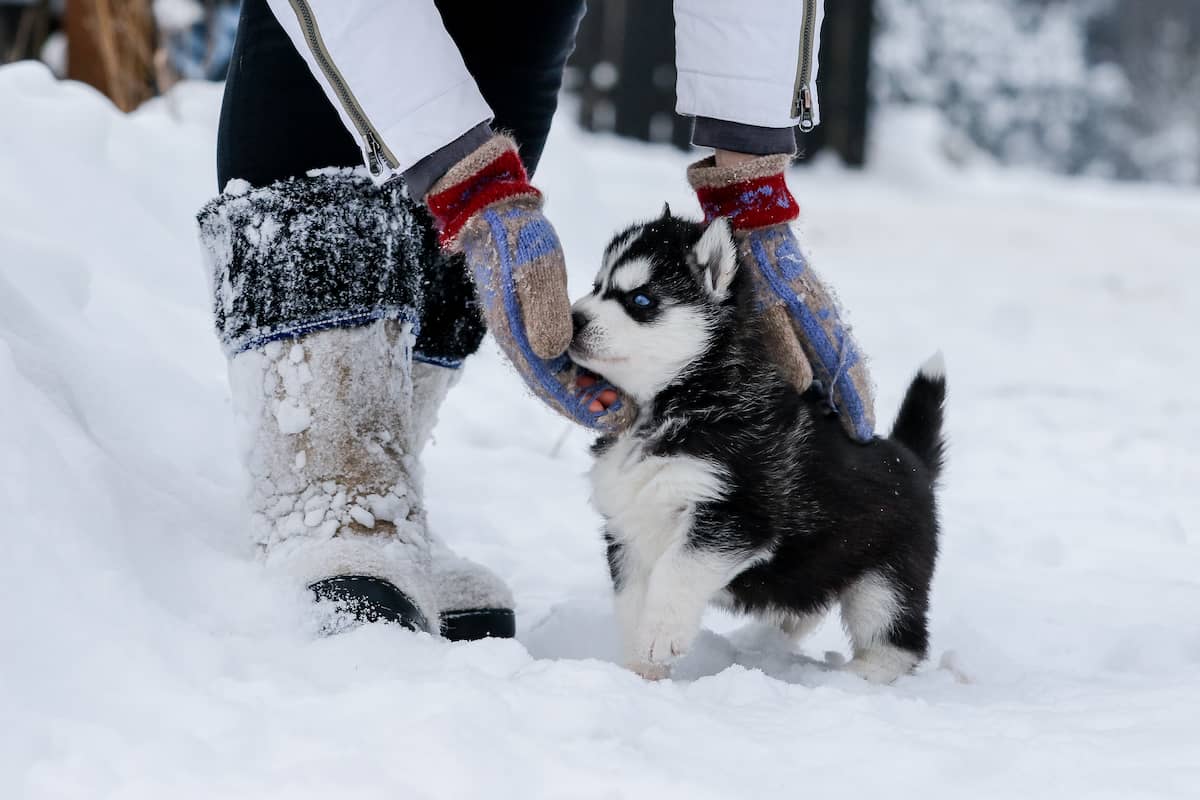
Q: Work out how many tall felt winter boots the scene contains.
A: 2